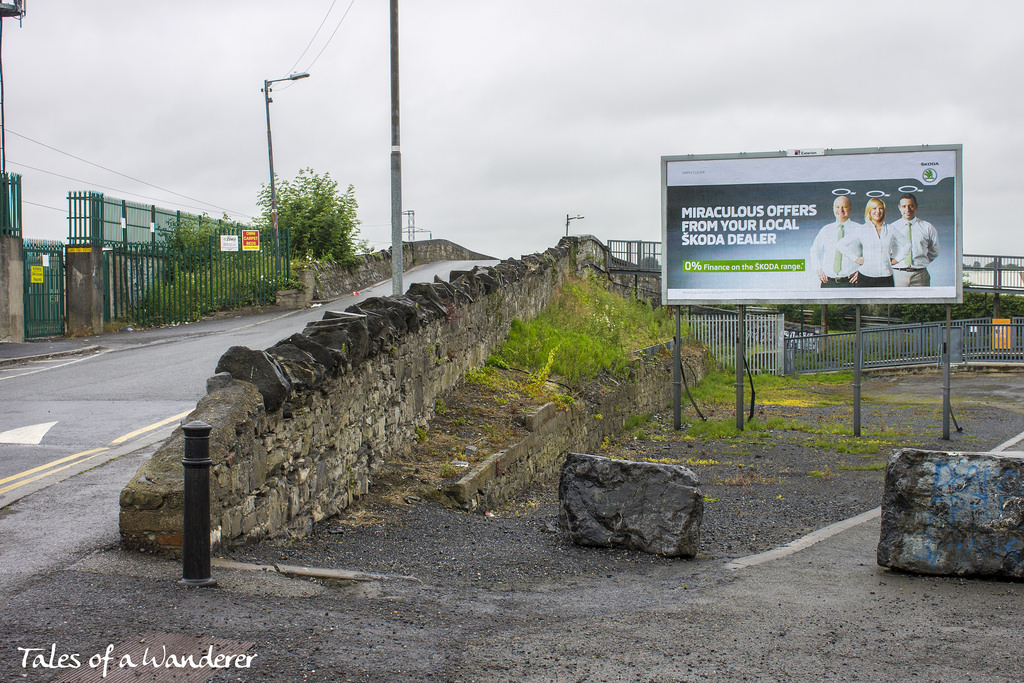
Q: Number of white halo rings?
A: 3